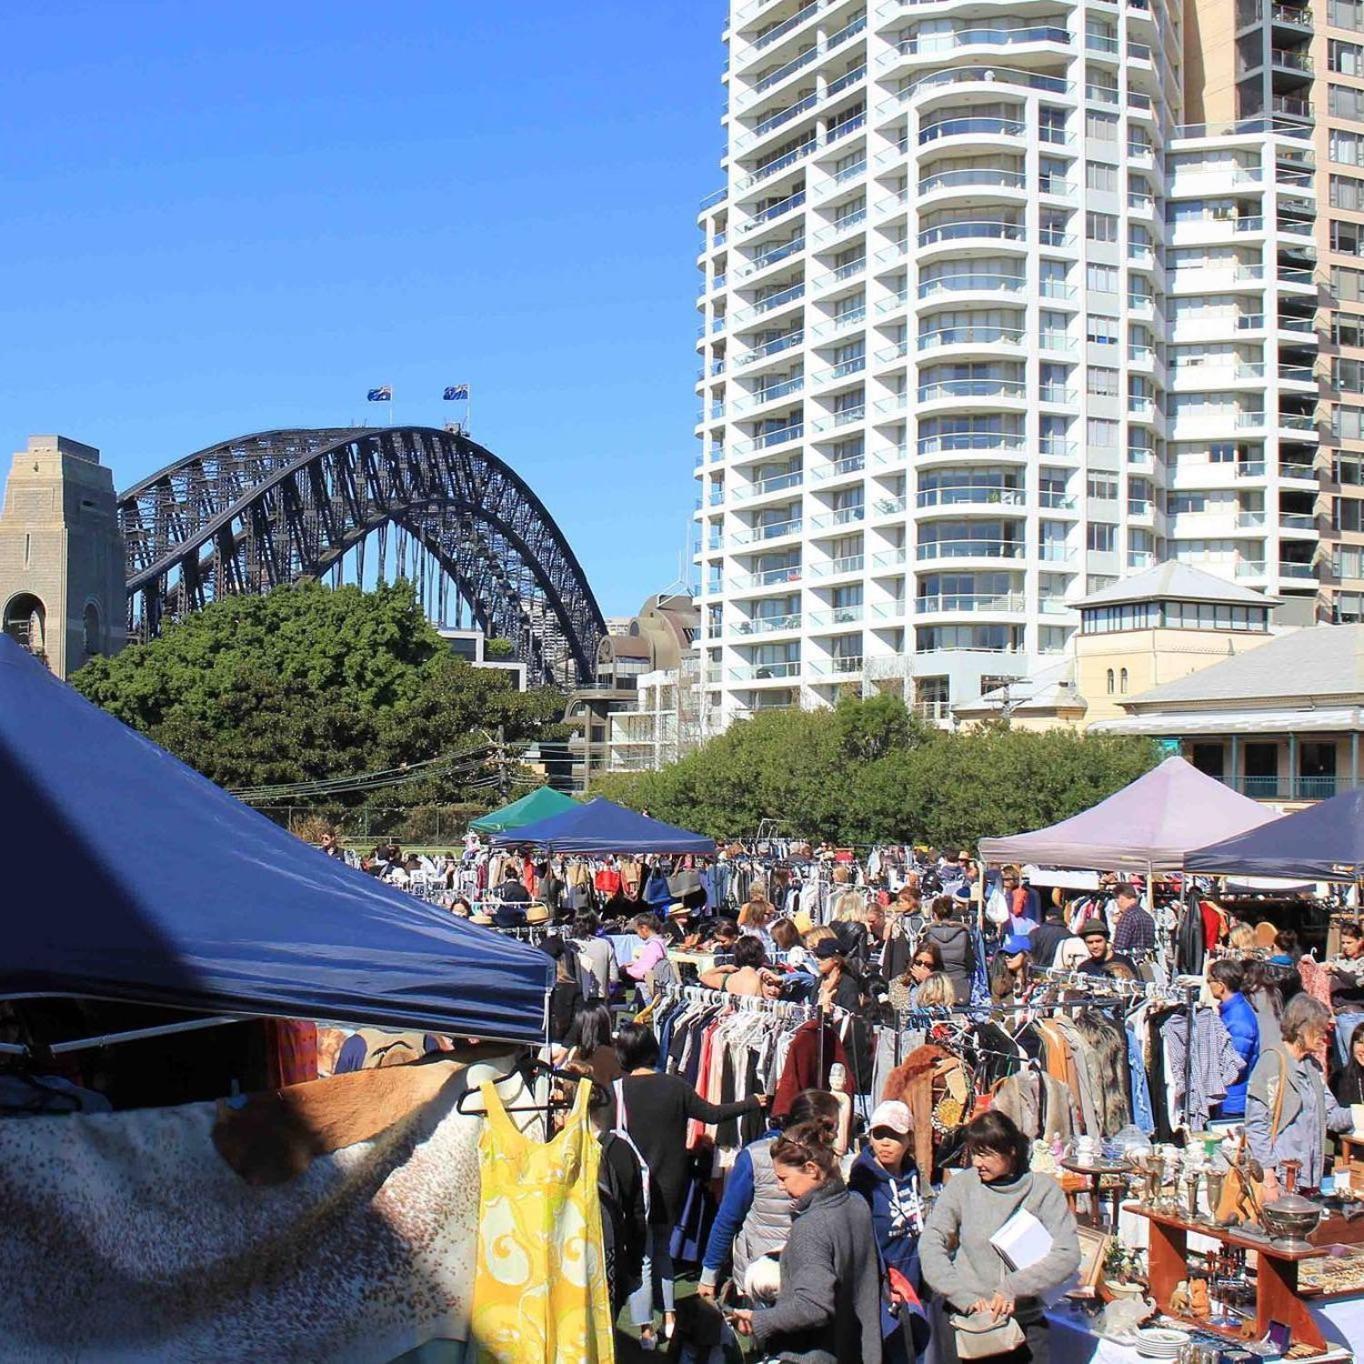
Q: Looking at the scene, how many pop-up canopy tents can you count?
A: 5